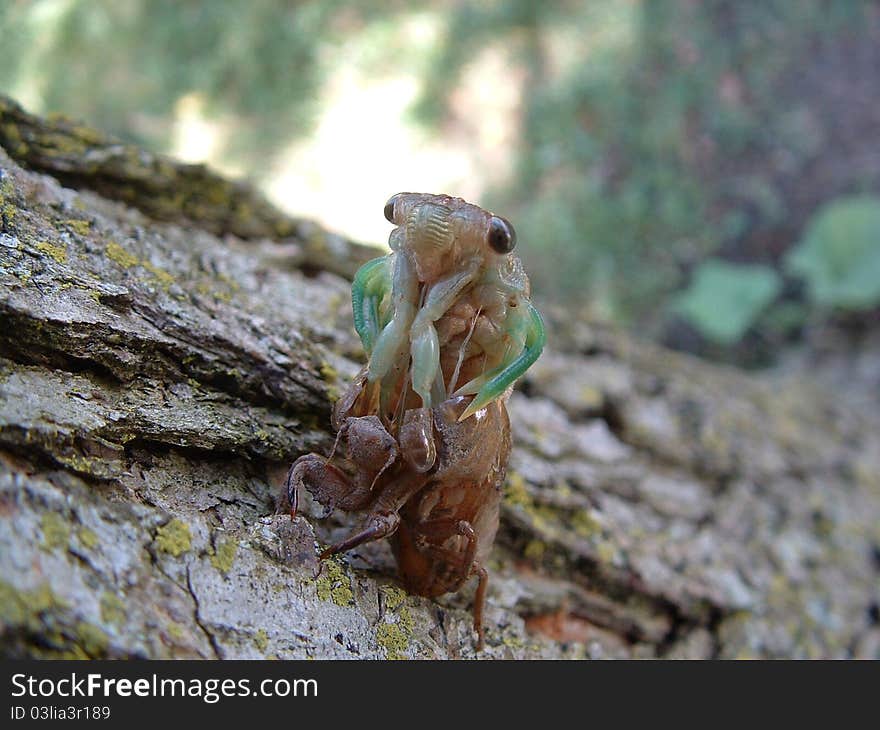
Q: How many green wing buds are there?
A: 2